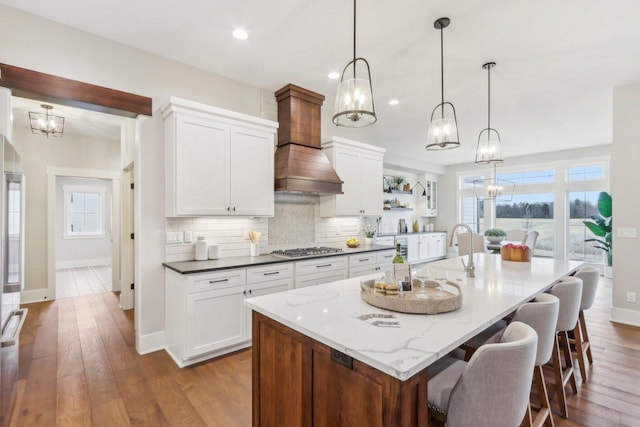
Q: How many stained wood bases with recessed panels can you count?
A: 1